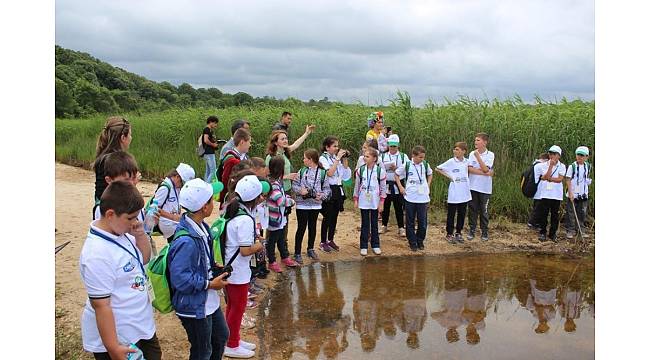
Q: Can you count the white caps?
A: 6